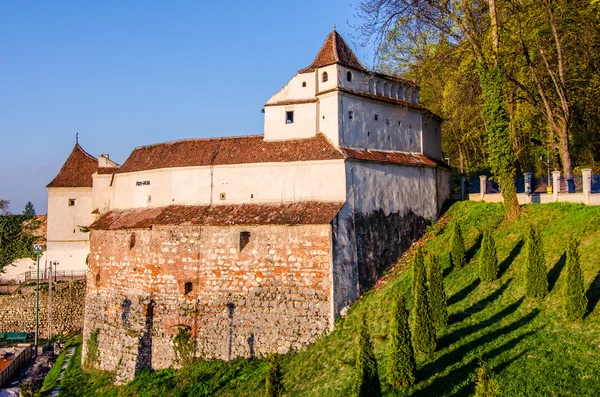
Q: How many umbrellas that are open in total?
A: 0